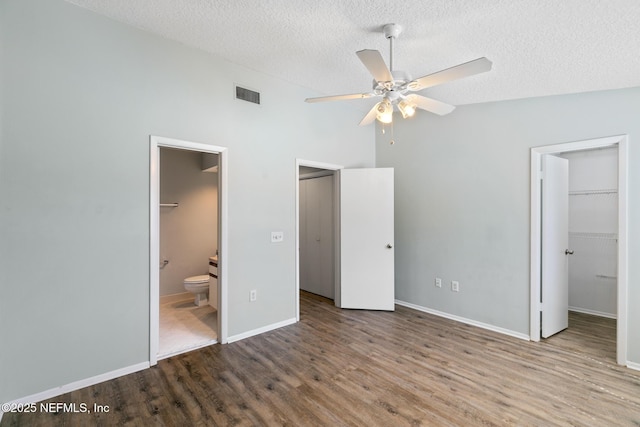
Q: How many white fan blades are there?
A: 5